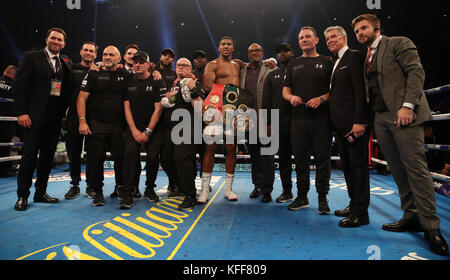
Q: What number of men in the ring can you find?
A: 14